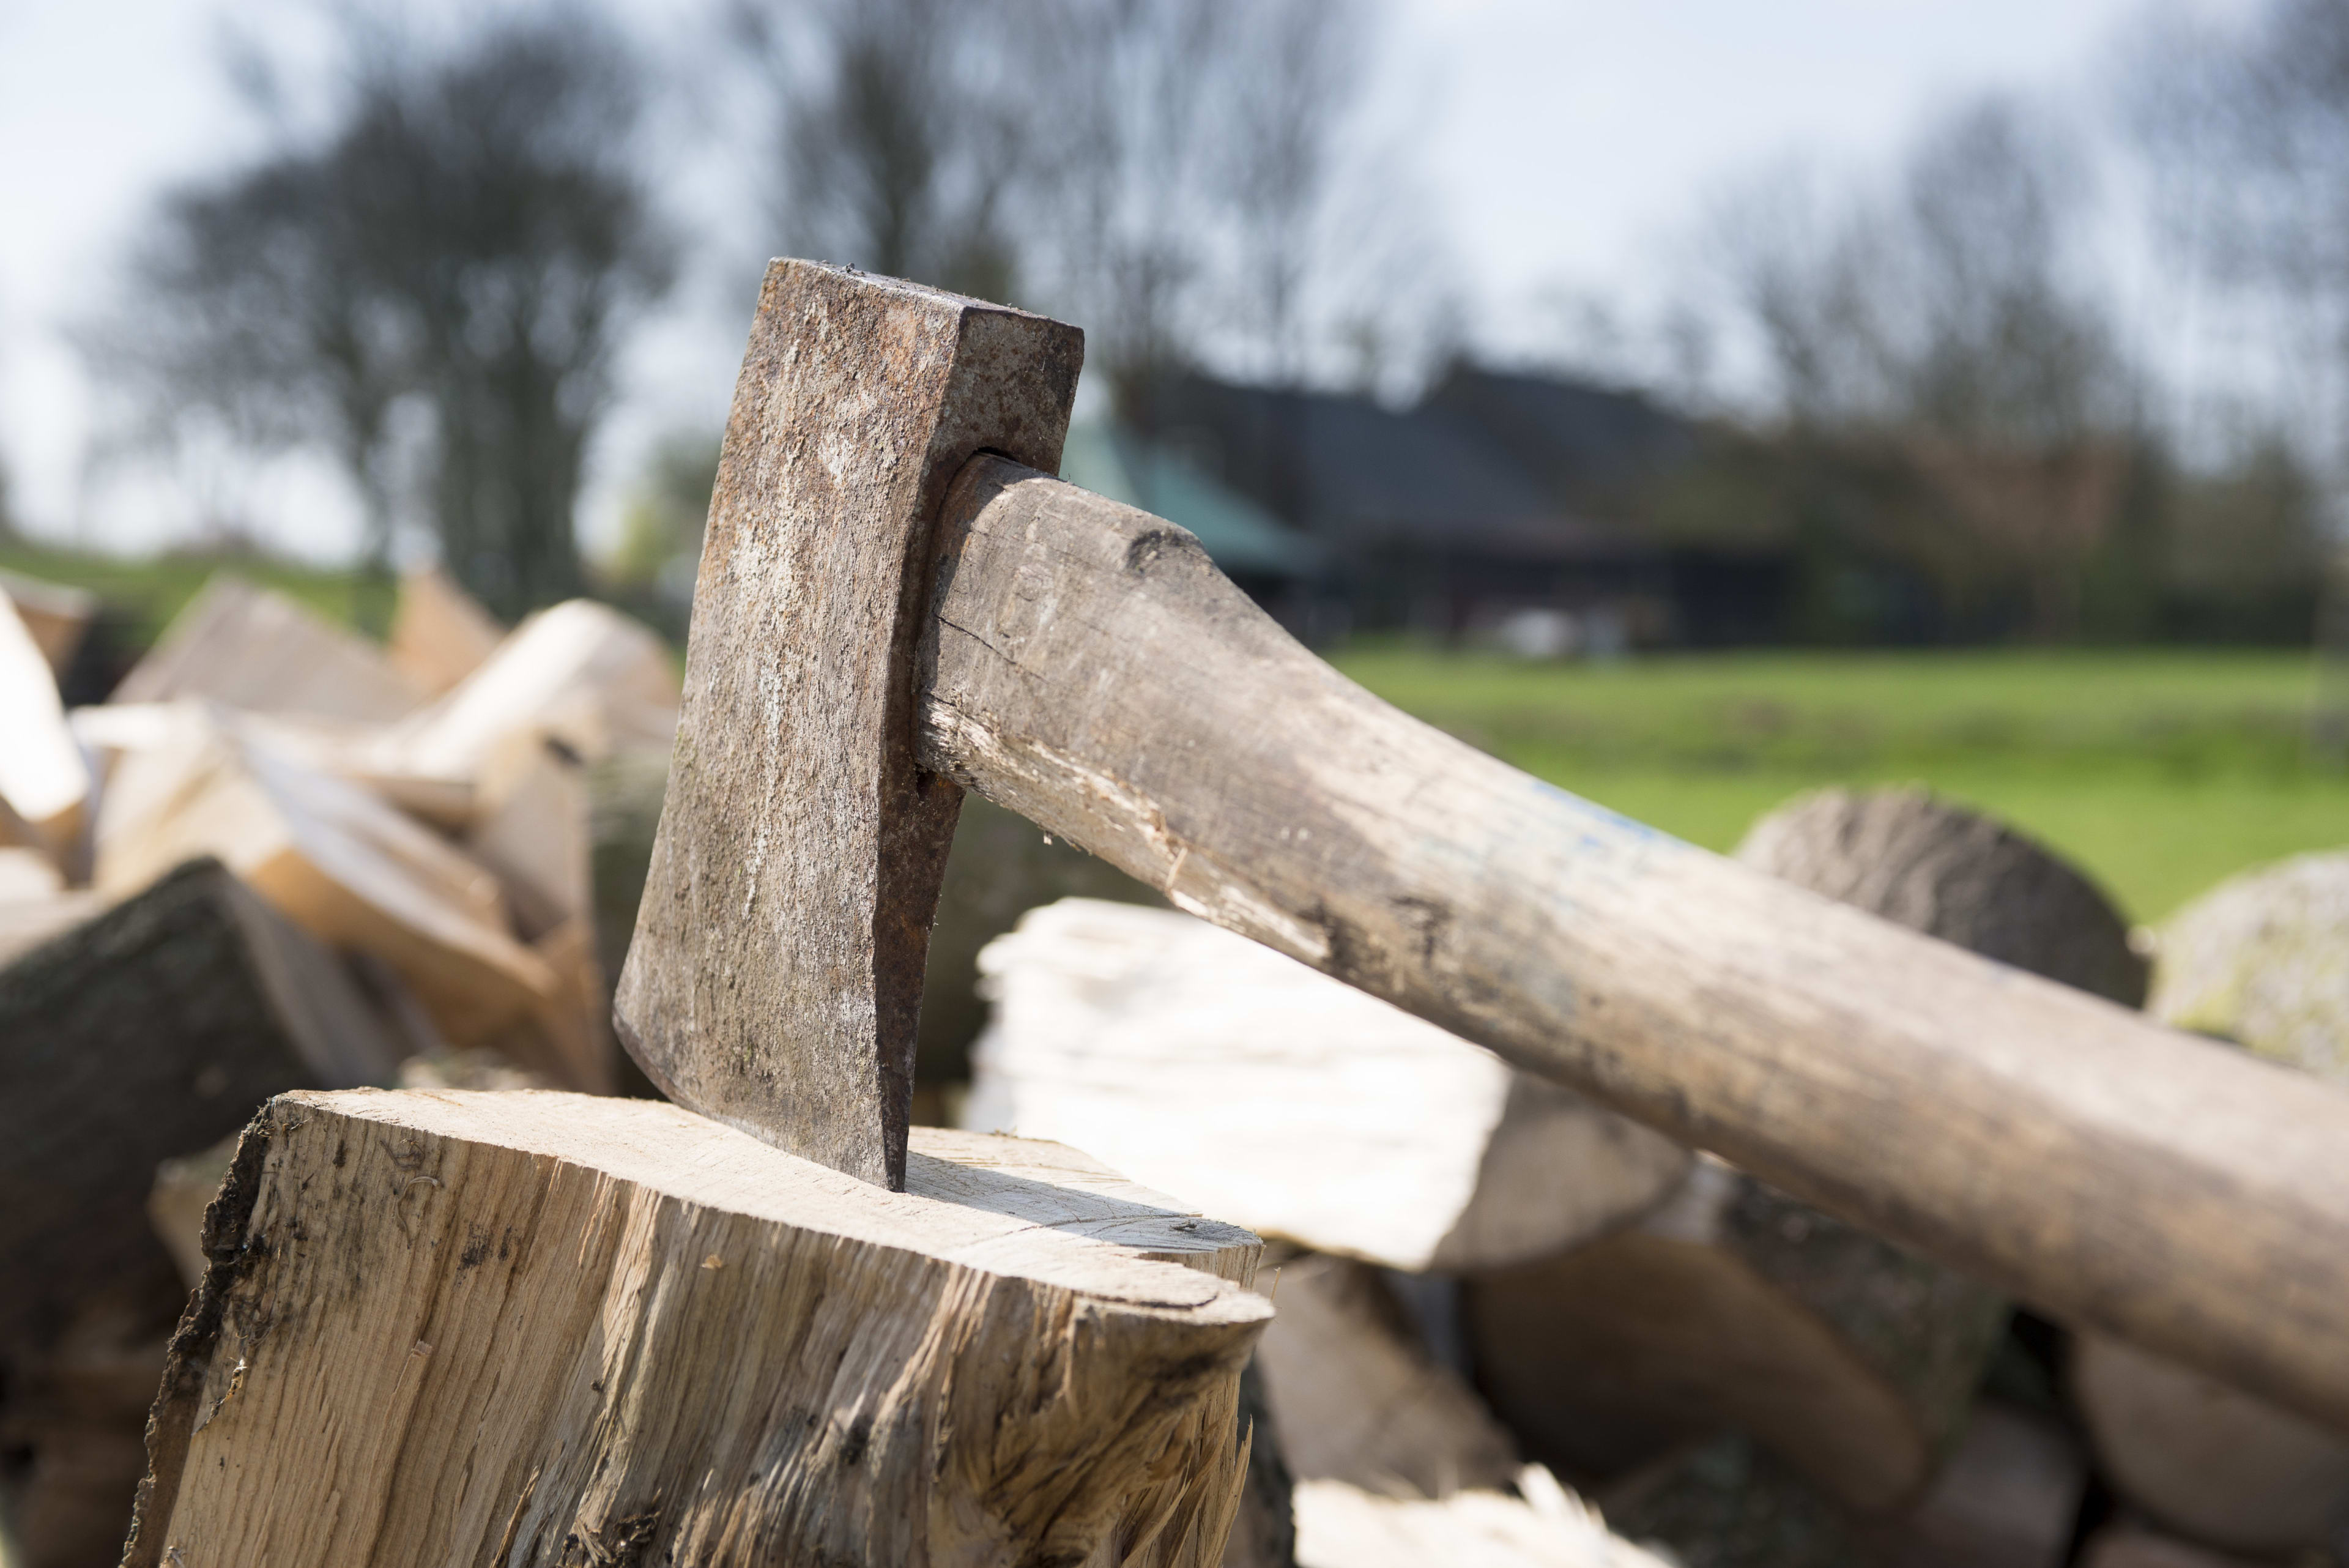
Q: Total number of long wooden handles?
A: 1